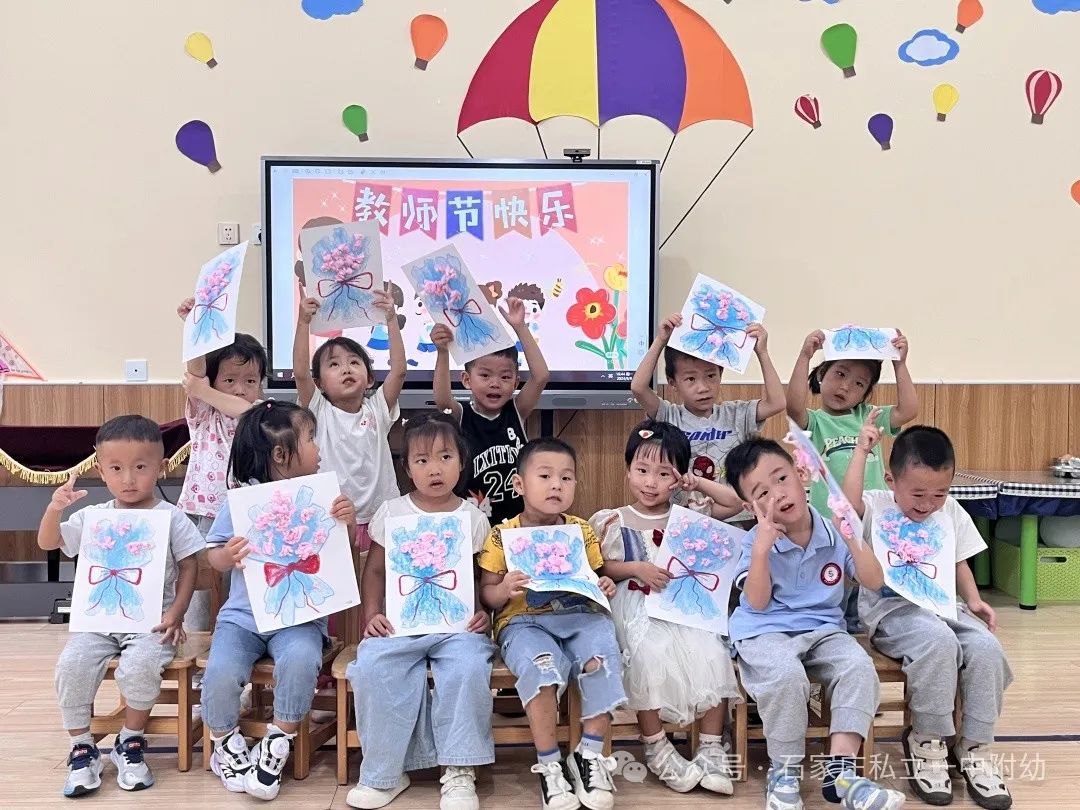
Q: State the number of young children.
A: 12